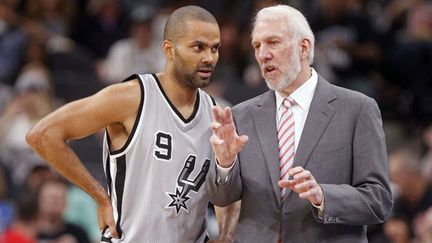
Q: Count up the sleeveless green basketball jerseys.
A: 0